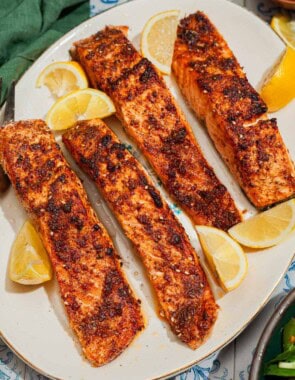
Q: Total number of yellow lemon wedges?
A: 8